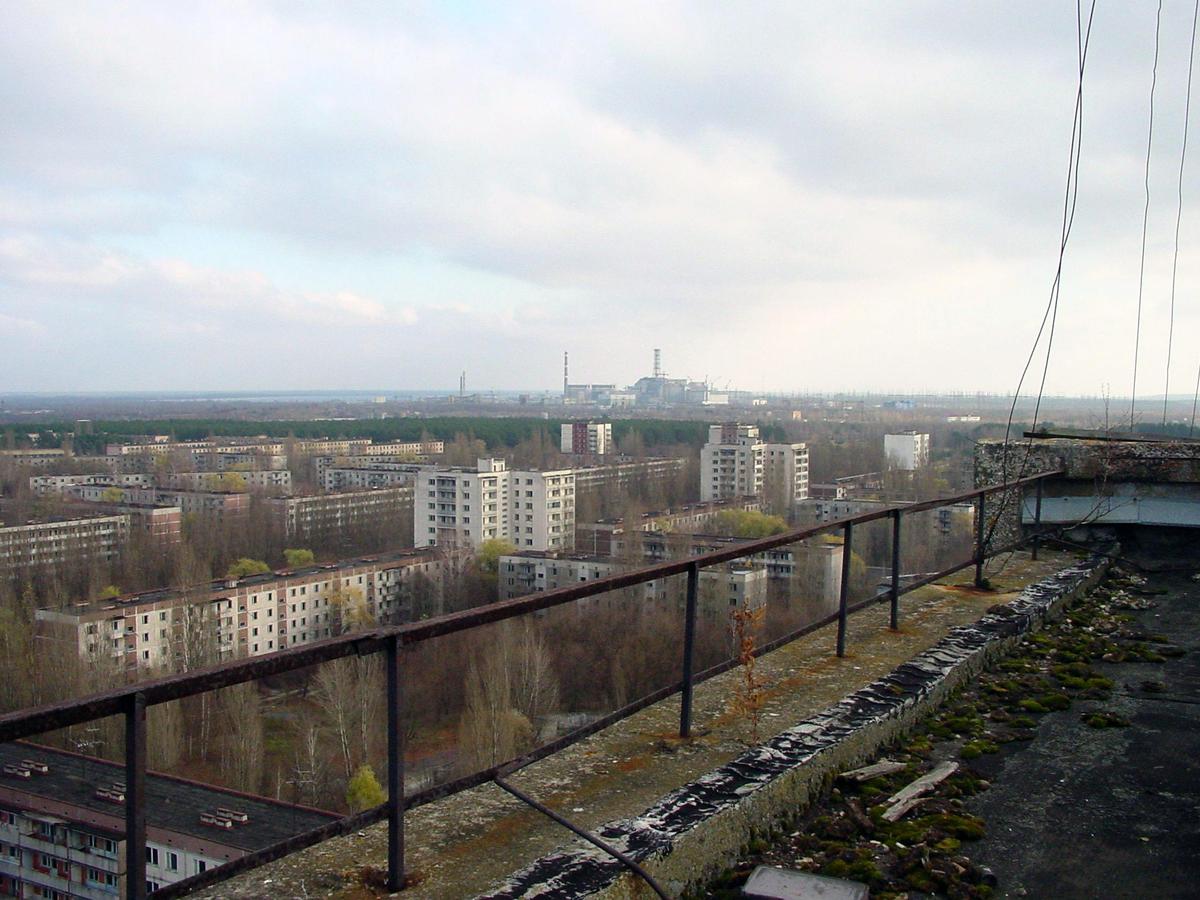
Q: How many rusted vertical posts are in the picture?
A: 7